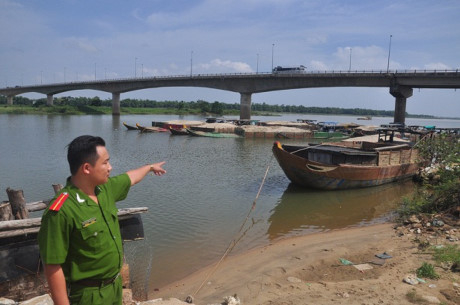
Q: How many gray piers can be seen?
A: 5